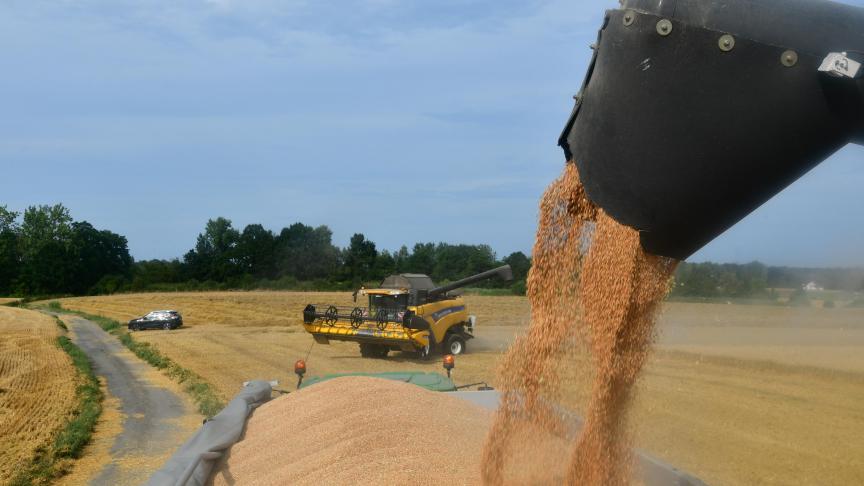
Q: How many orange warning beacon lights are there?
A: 2